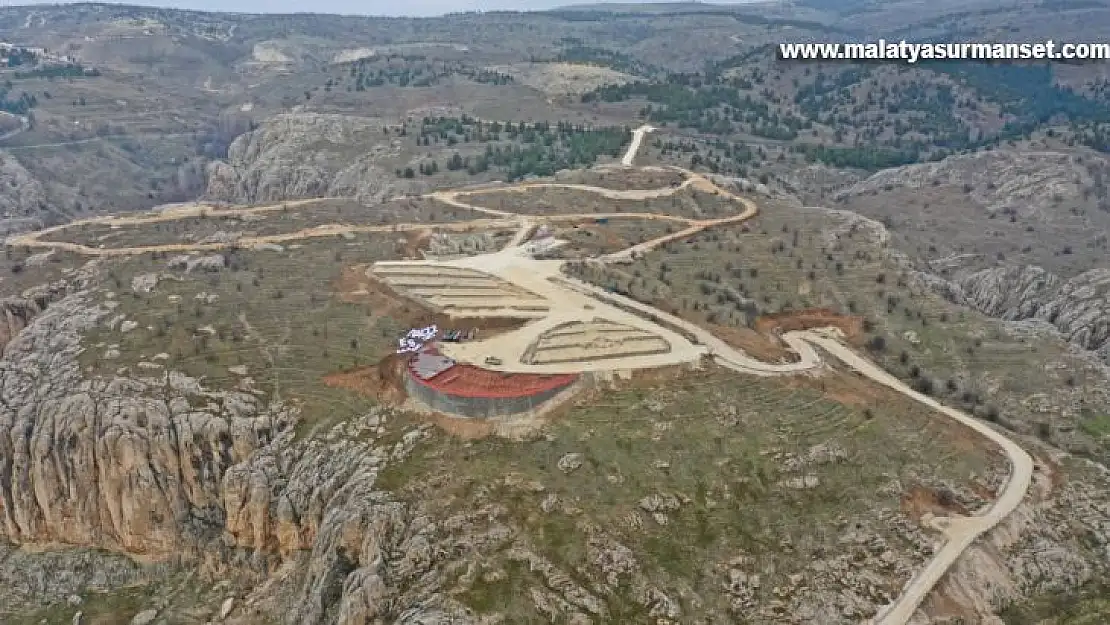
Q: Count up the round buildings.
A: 1